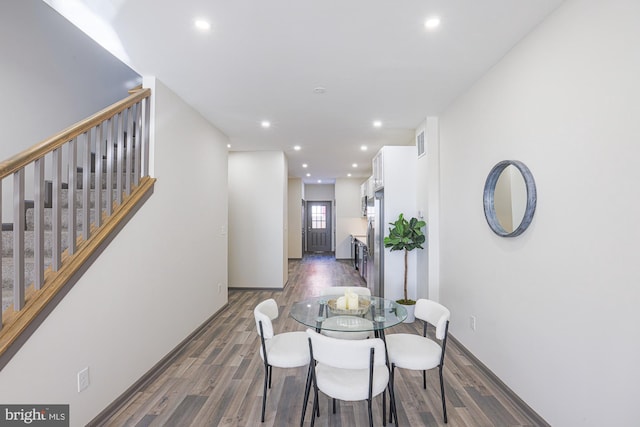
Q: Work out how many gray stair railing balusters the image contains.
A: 12